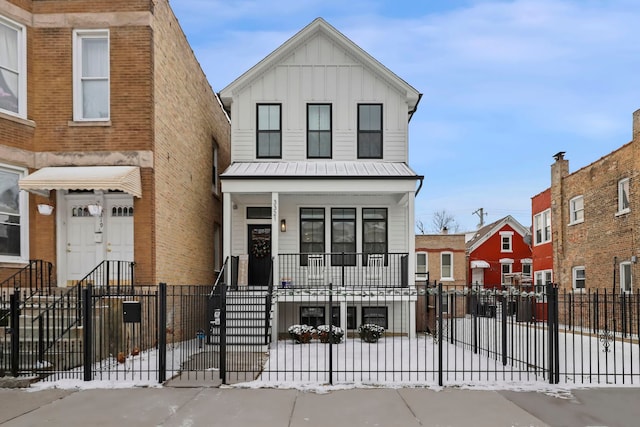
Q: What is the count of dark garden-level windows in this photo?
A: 3